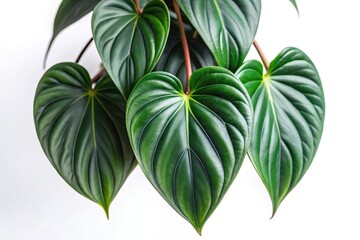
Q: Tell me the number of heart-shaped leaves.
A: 5